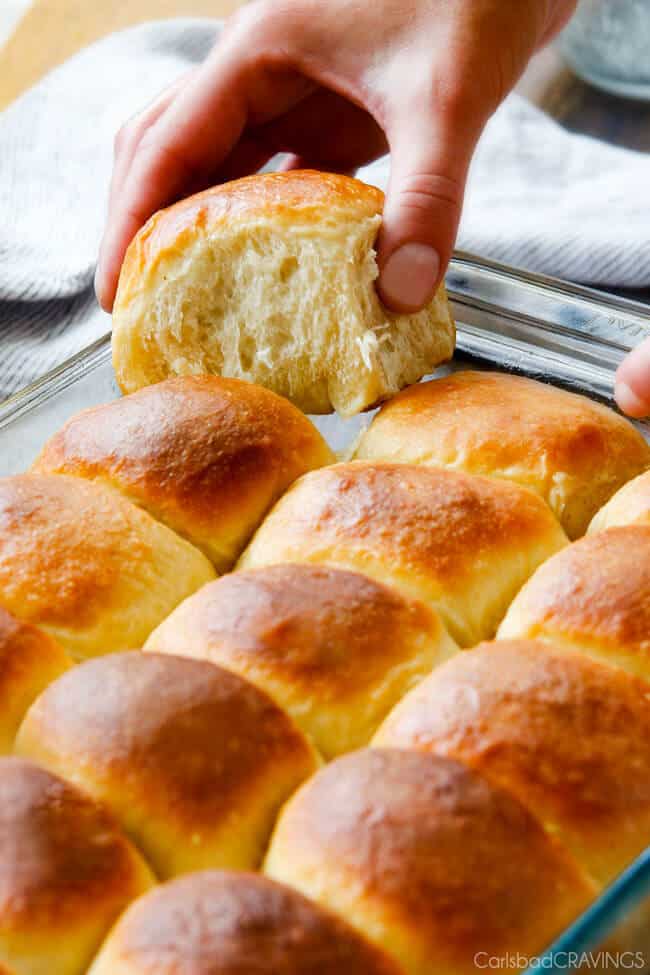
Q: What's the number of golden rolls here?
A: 14